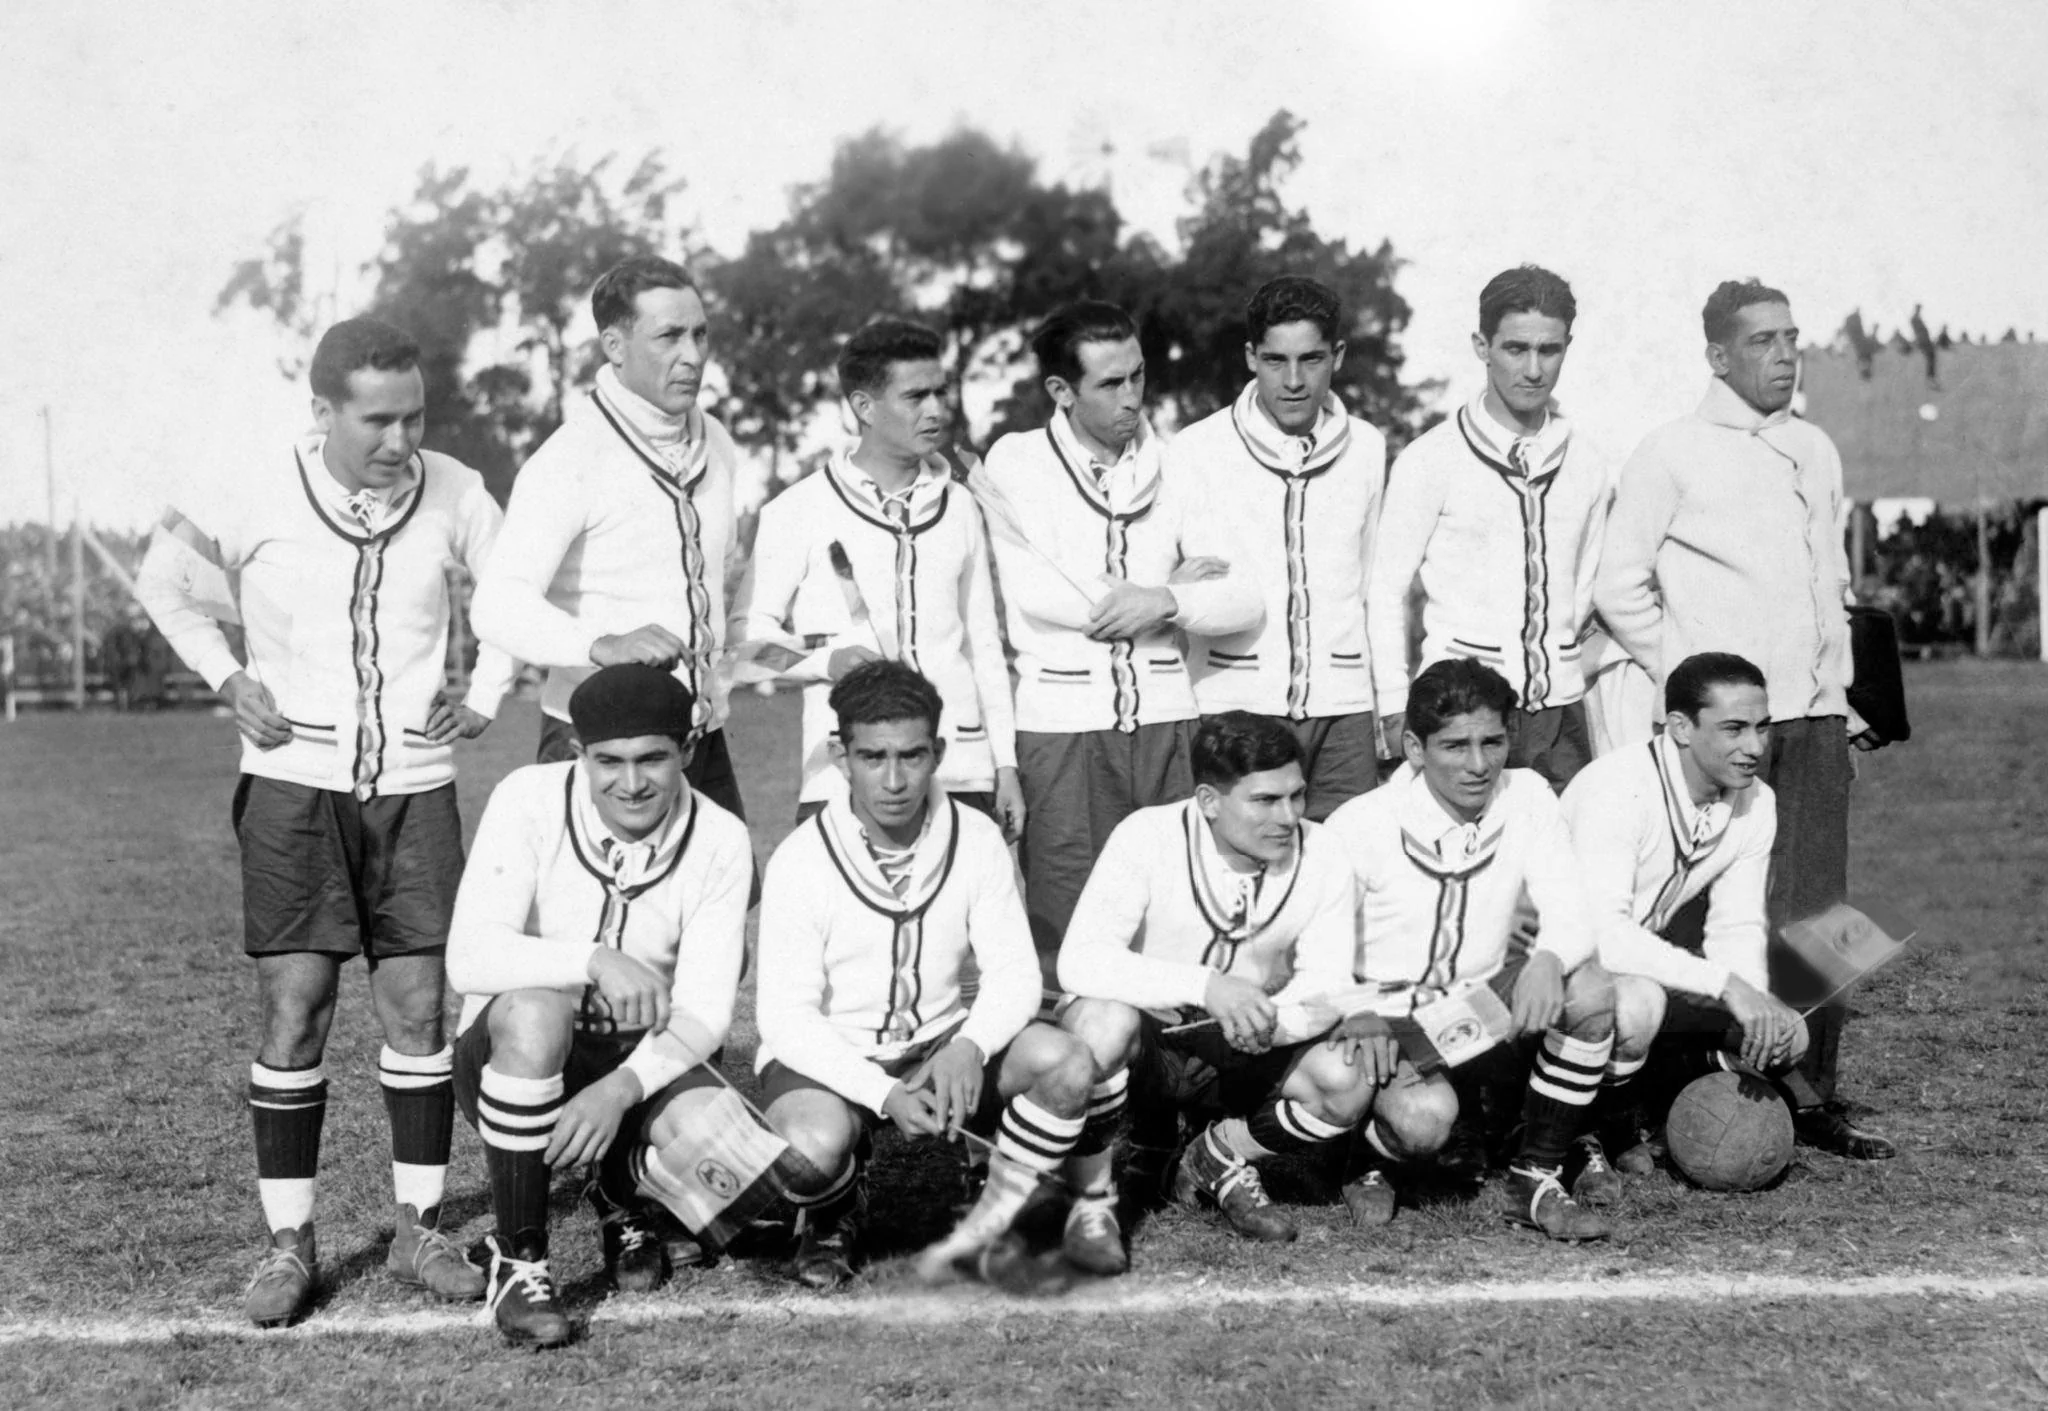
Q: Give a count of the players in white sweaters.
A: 11